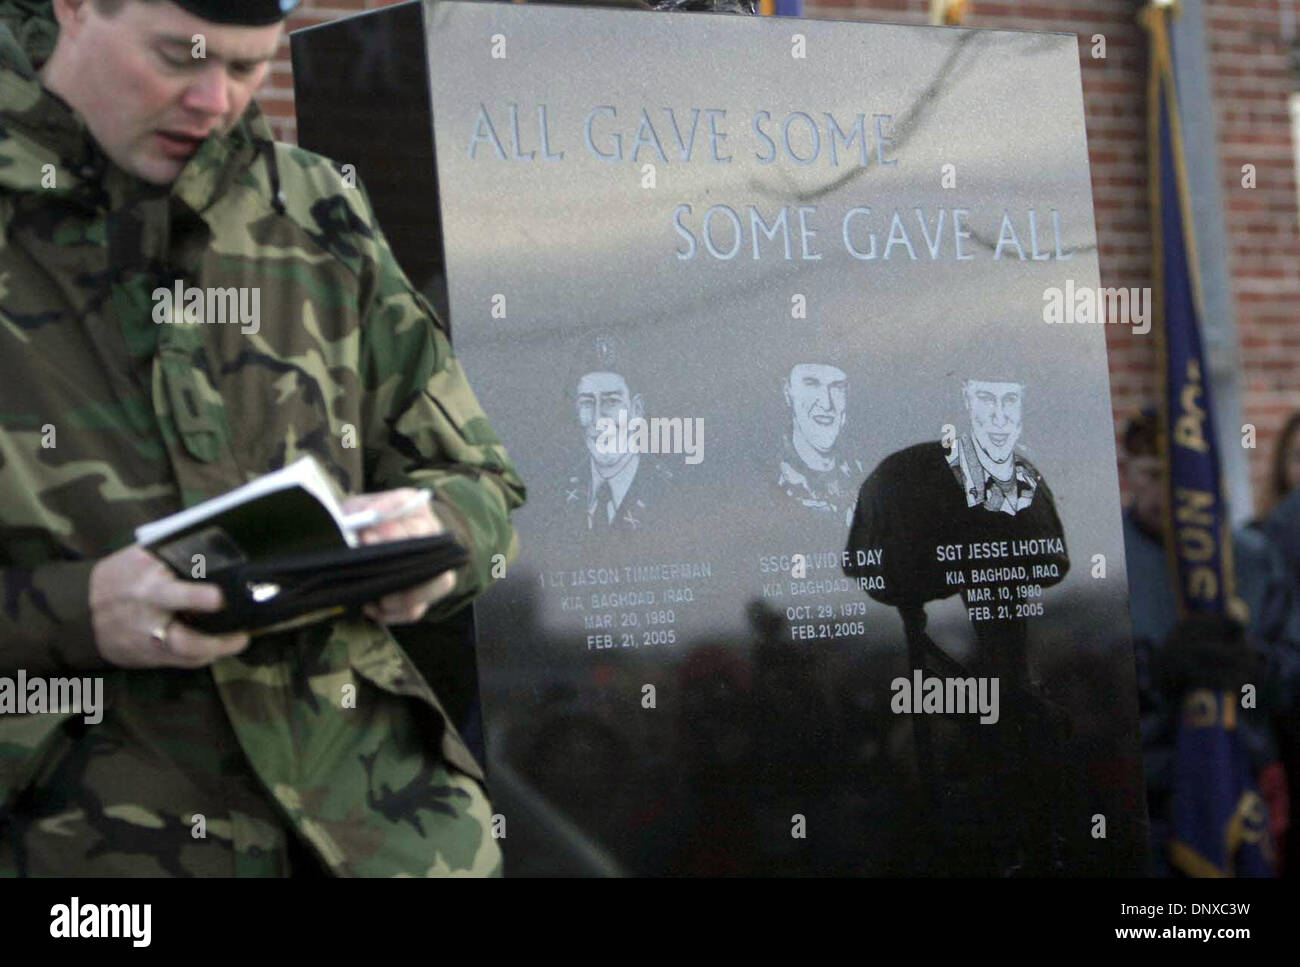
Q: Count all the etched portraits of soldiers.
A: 3